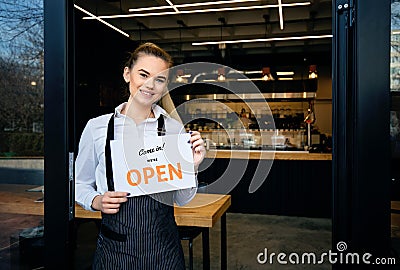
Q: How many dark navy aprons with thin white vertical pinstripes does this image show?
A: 1